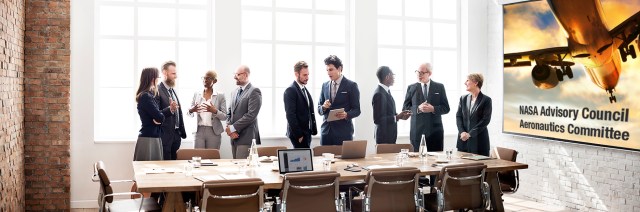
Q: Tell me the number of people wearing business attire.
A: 9